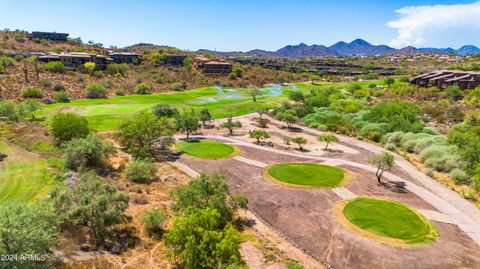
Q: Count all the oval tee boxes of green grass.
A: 3